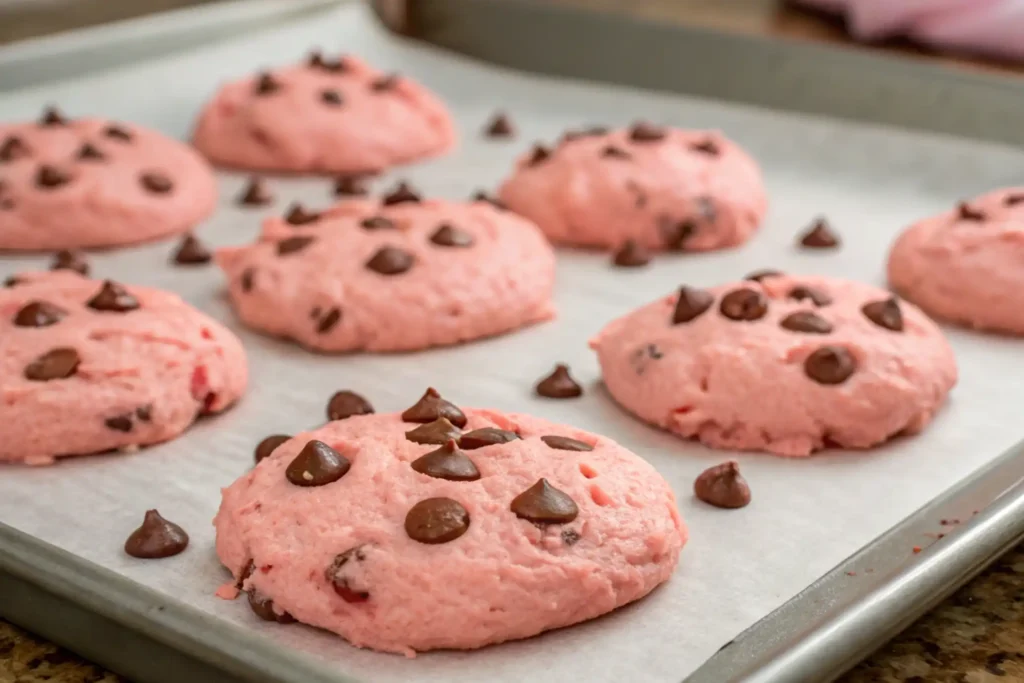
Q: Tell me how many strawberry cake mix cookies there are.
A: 8